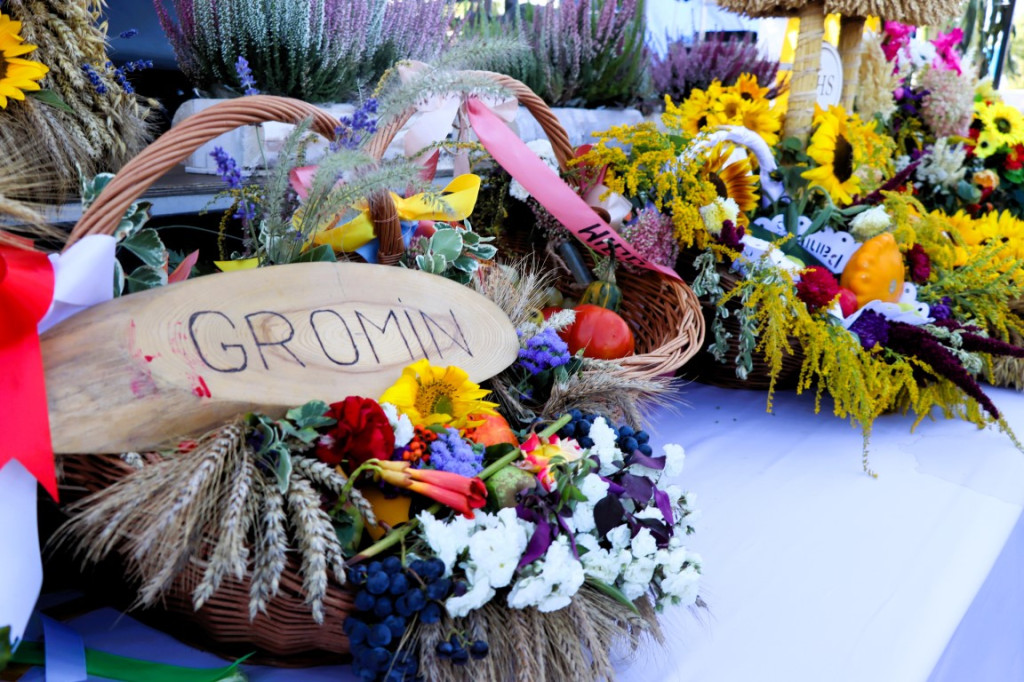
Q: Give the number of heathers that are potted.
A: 3